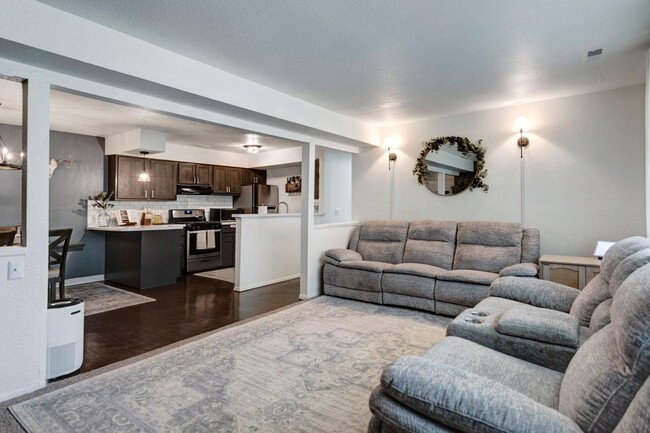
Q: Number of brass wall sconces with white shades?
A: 2